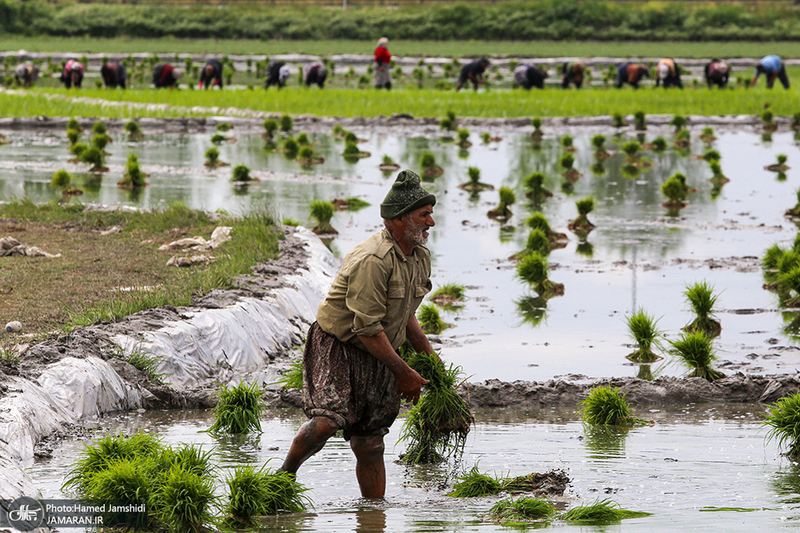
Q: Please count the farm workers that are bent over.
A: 14